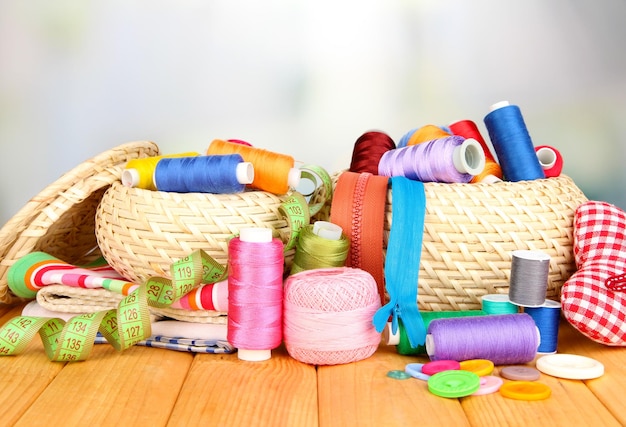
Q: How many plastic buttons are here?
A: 9